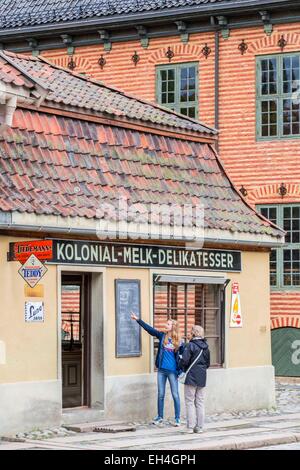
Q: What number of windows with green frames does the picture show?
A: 3